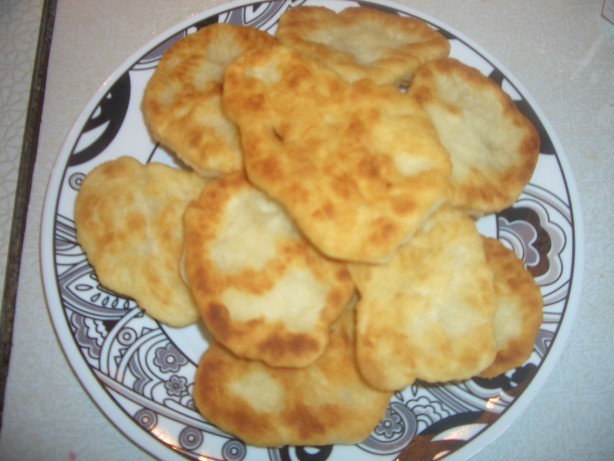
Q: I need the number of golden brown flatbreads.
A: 9